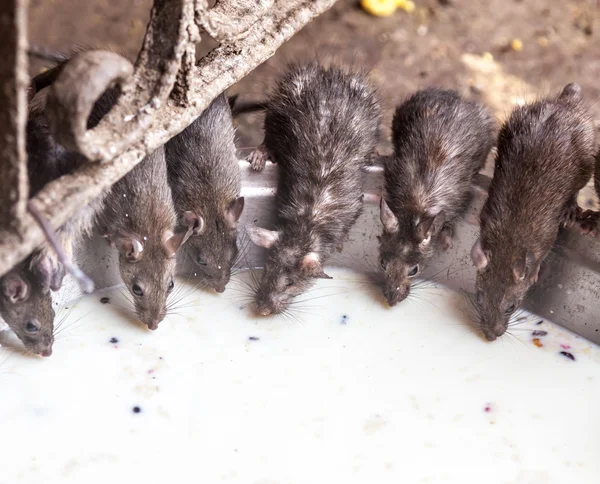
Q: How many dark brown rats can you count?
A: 6